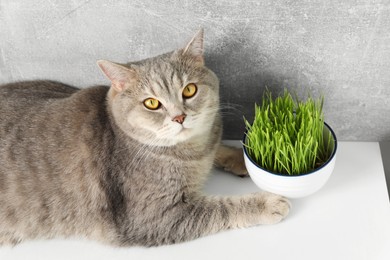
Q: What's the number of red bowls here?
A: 0